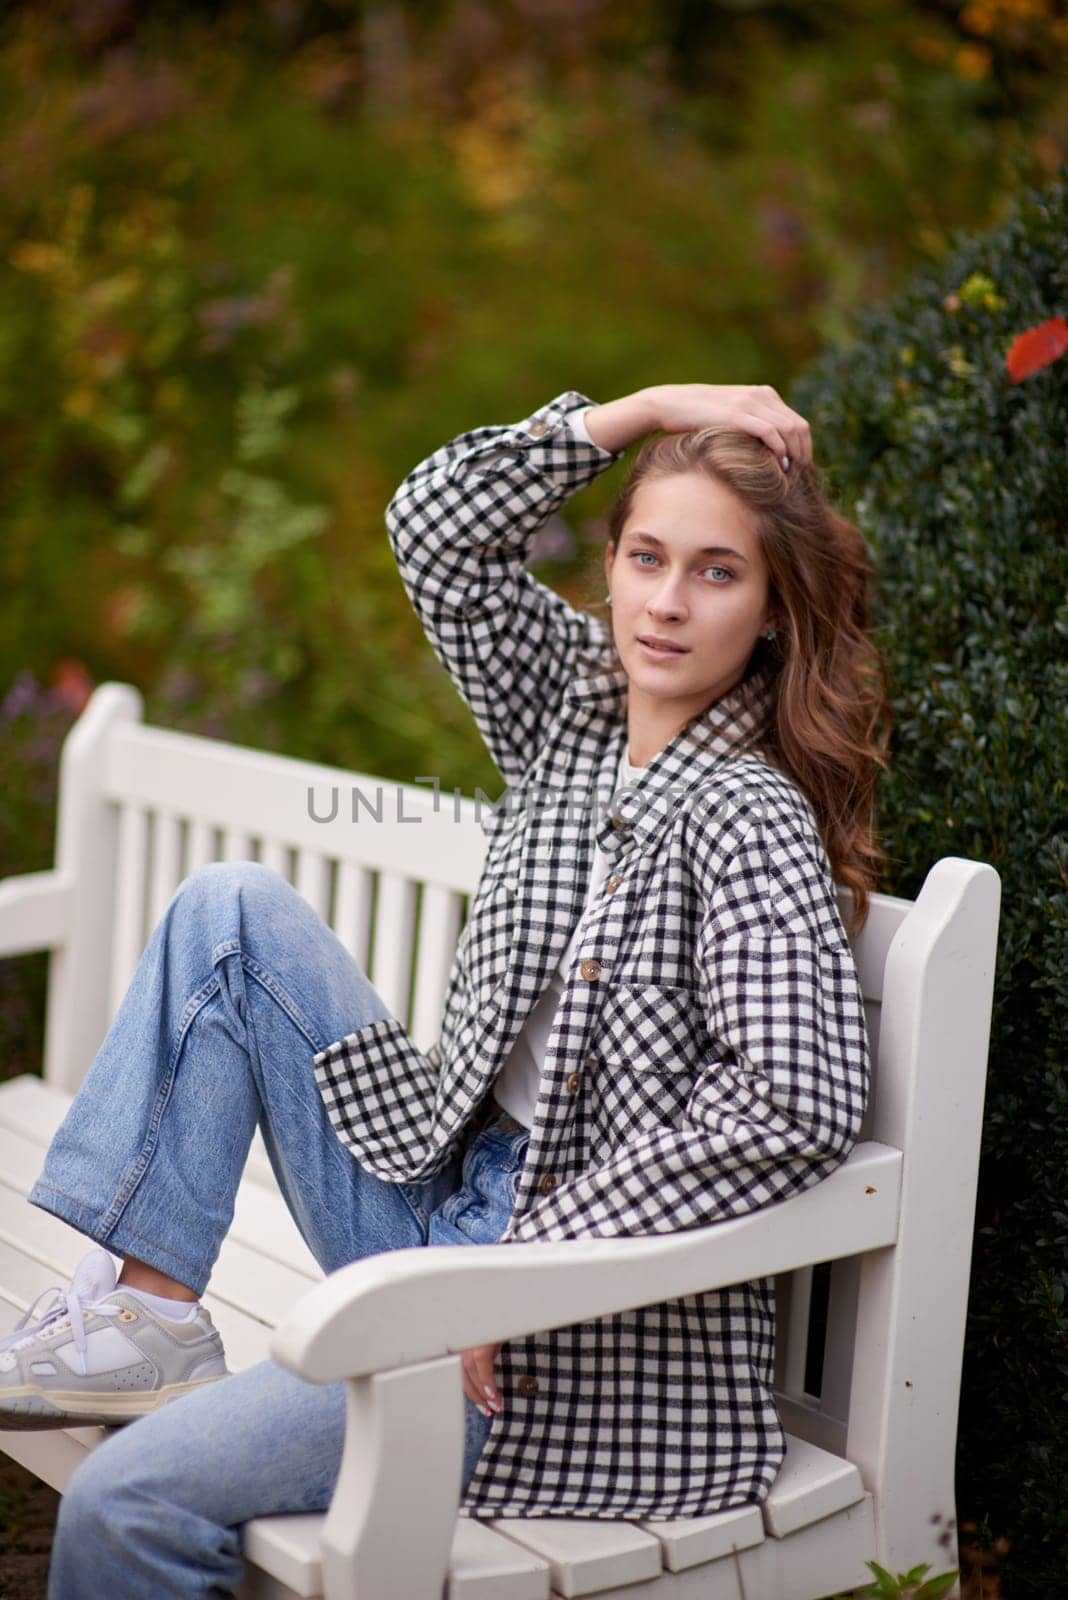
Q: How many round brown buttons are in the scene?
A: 7